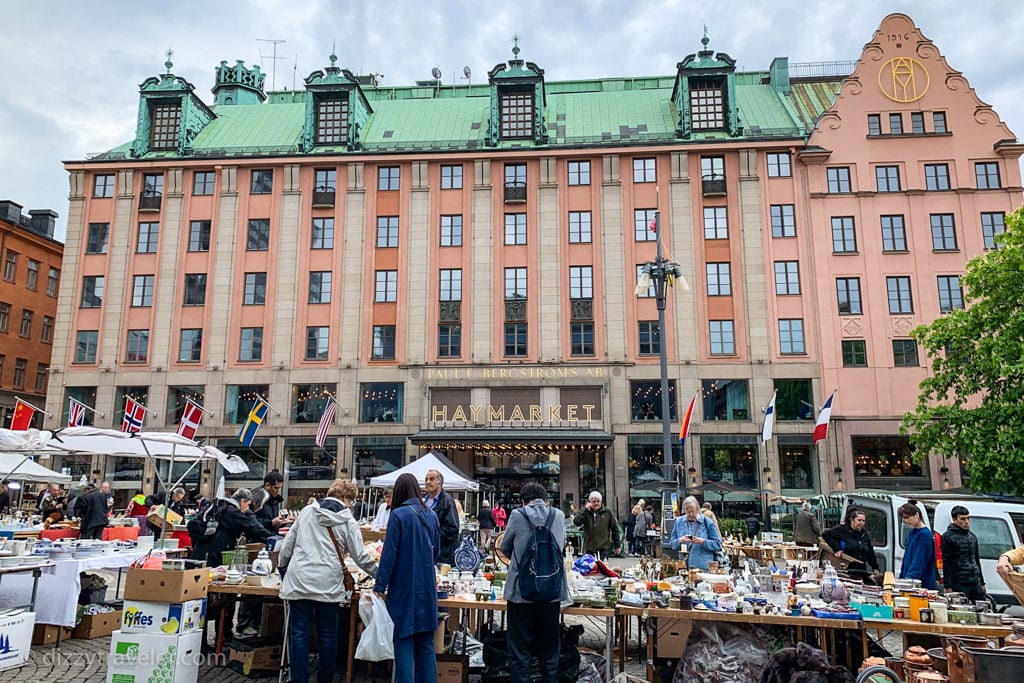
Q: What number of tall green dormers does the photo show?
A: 4